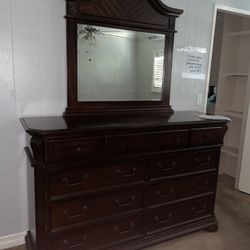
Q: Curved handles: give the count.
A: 12